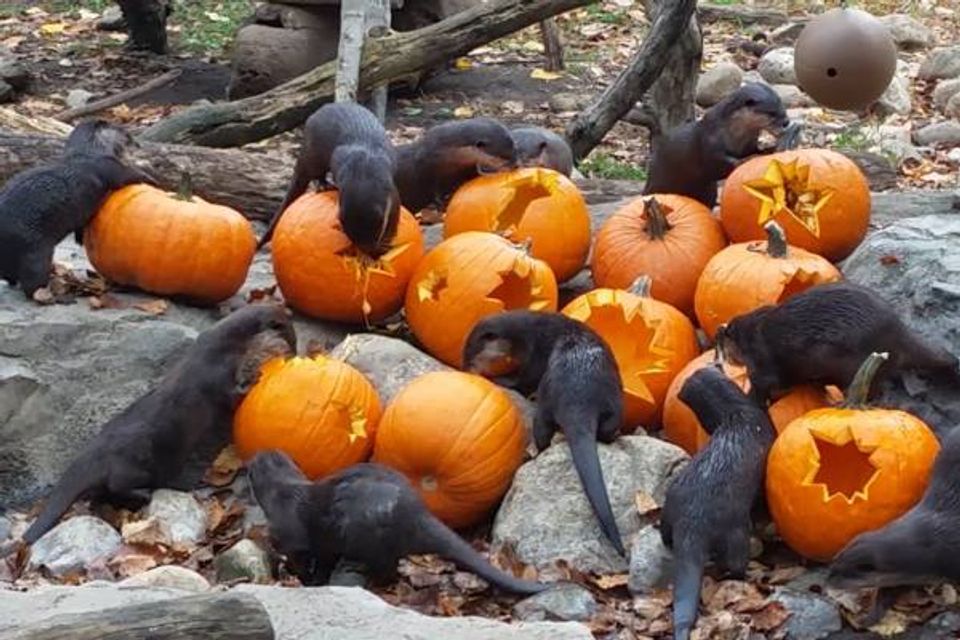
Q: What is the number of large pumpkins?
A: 12